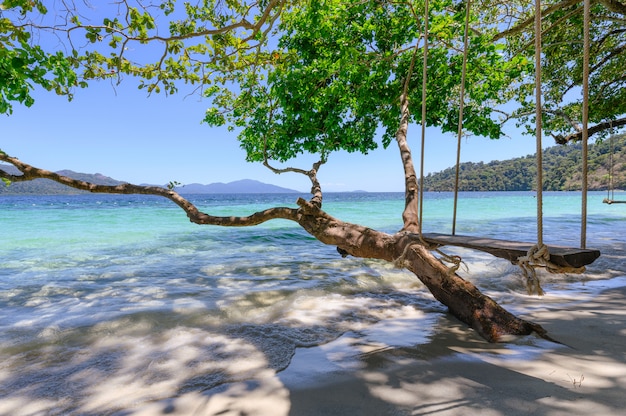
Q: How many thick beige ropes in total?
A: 4